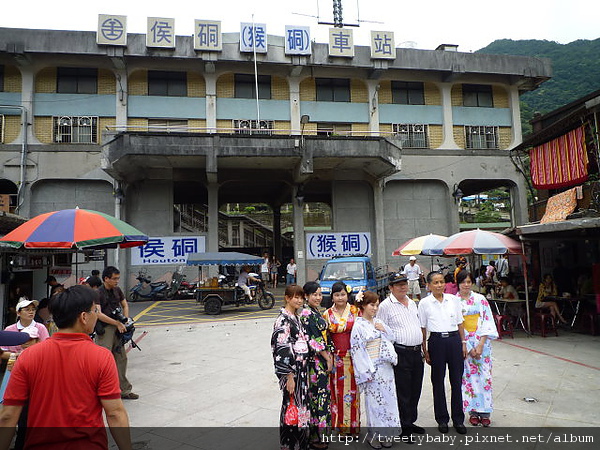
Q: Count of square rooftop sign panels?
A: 7